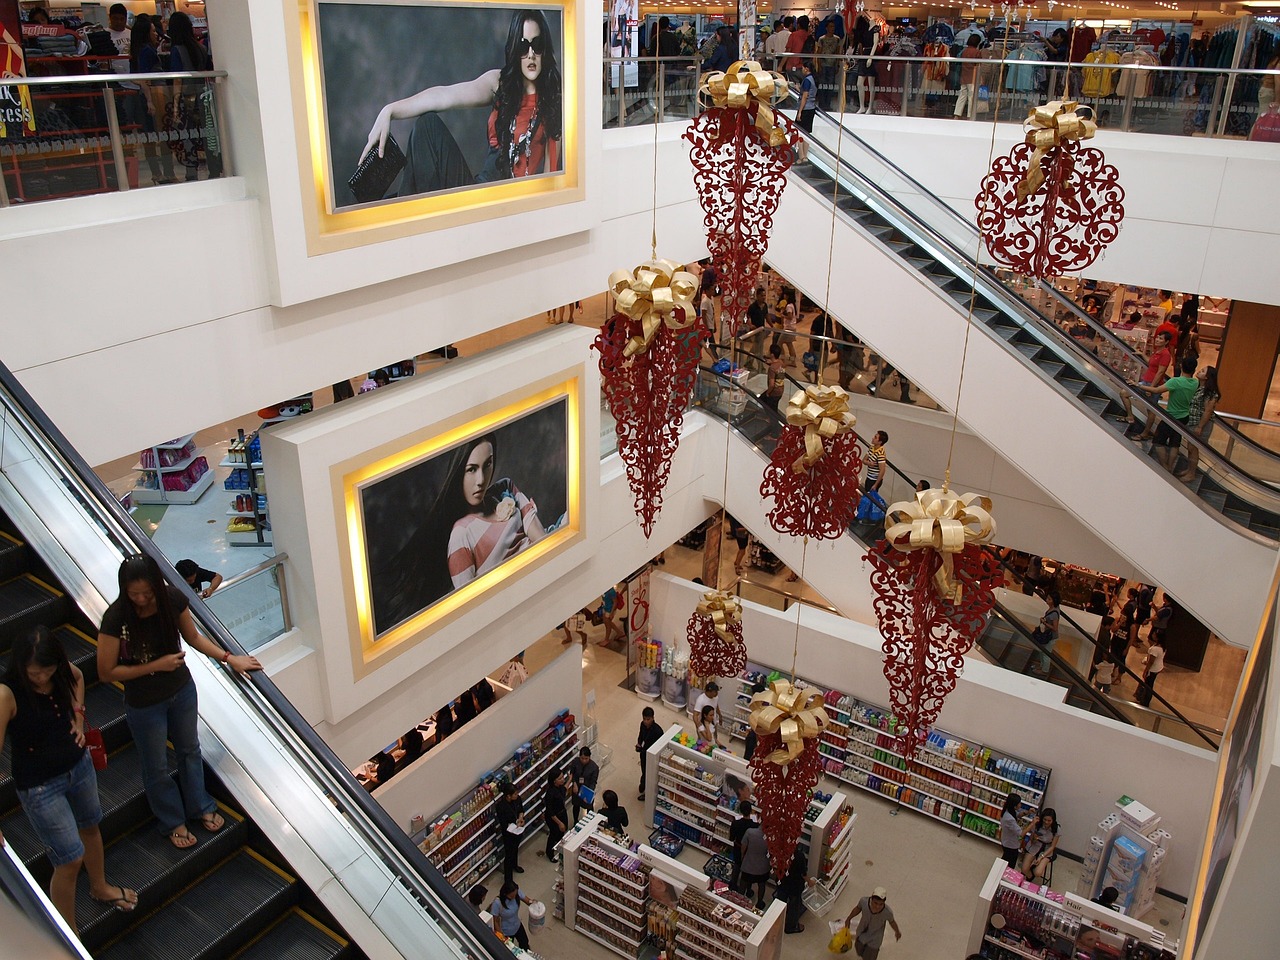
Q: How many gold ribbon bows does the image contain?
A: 7